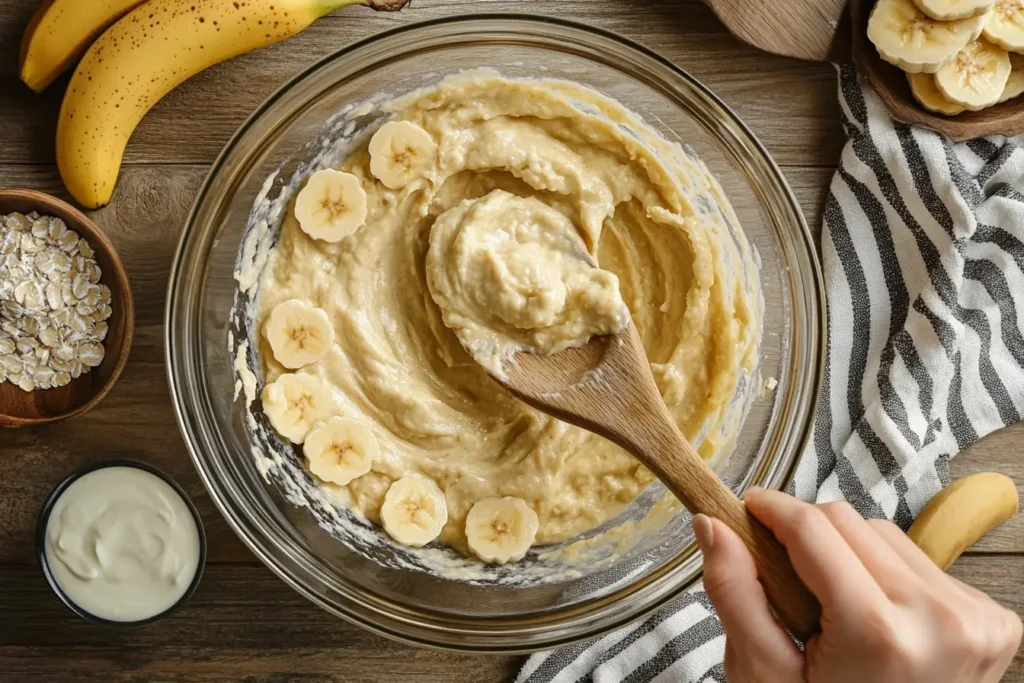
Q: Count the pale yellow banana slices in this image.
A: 13